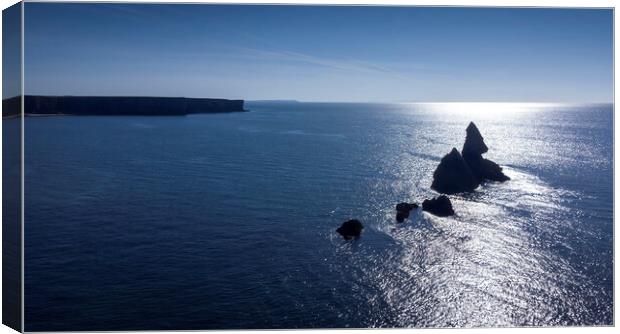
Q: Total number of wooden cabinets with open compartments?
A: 0